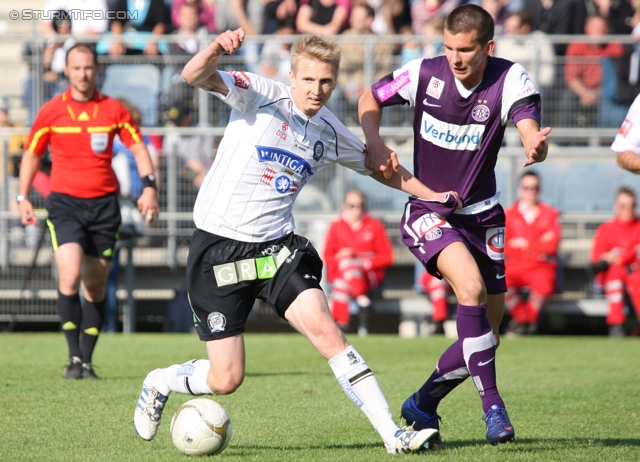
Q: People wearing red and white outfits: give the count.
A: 4